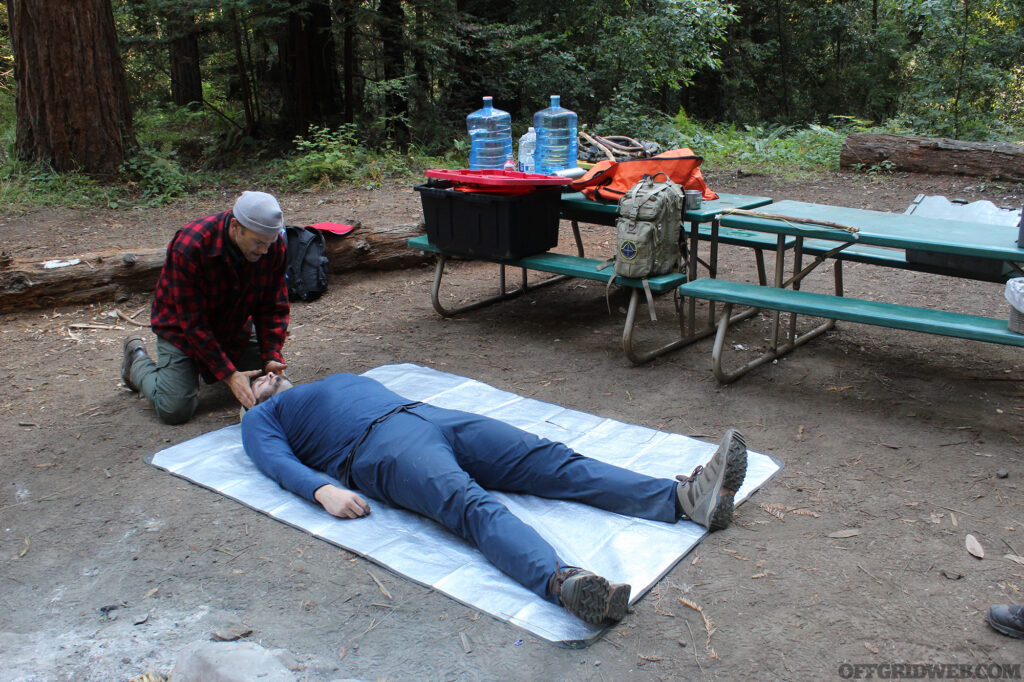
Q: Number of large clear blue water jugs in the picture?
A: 2